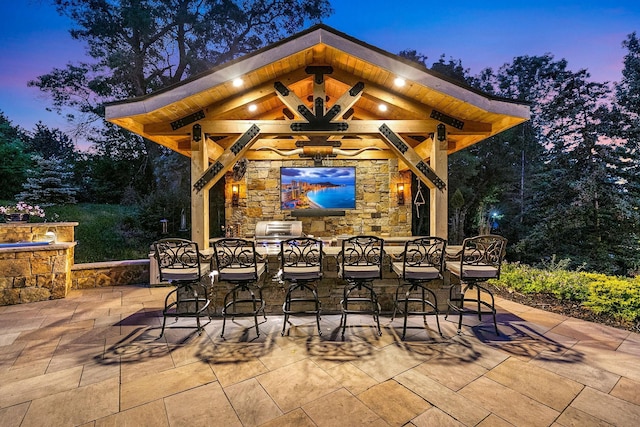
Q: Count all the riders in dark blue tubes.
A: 0